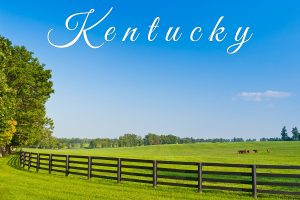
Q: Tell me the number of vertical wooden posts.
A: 11